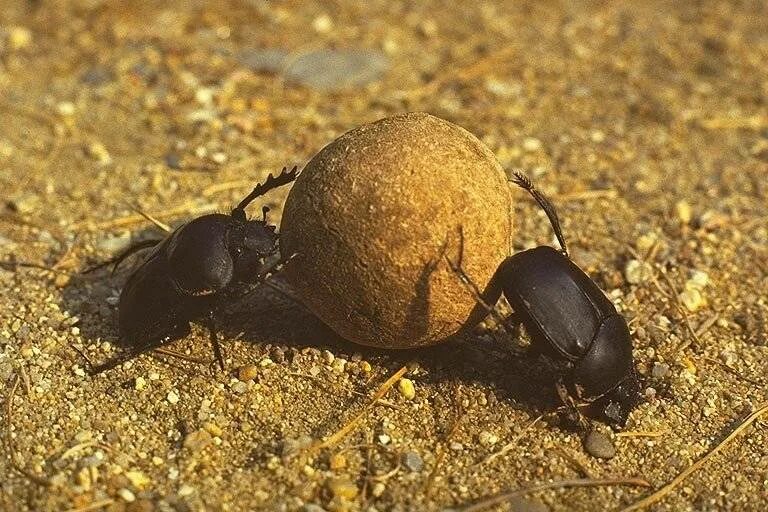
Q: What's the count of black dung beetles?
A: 2